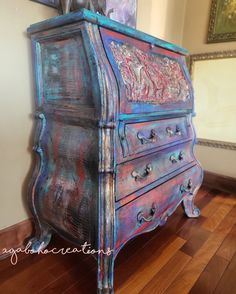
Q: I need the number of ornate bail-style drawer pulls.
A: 6